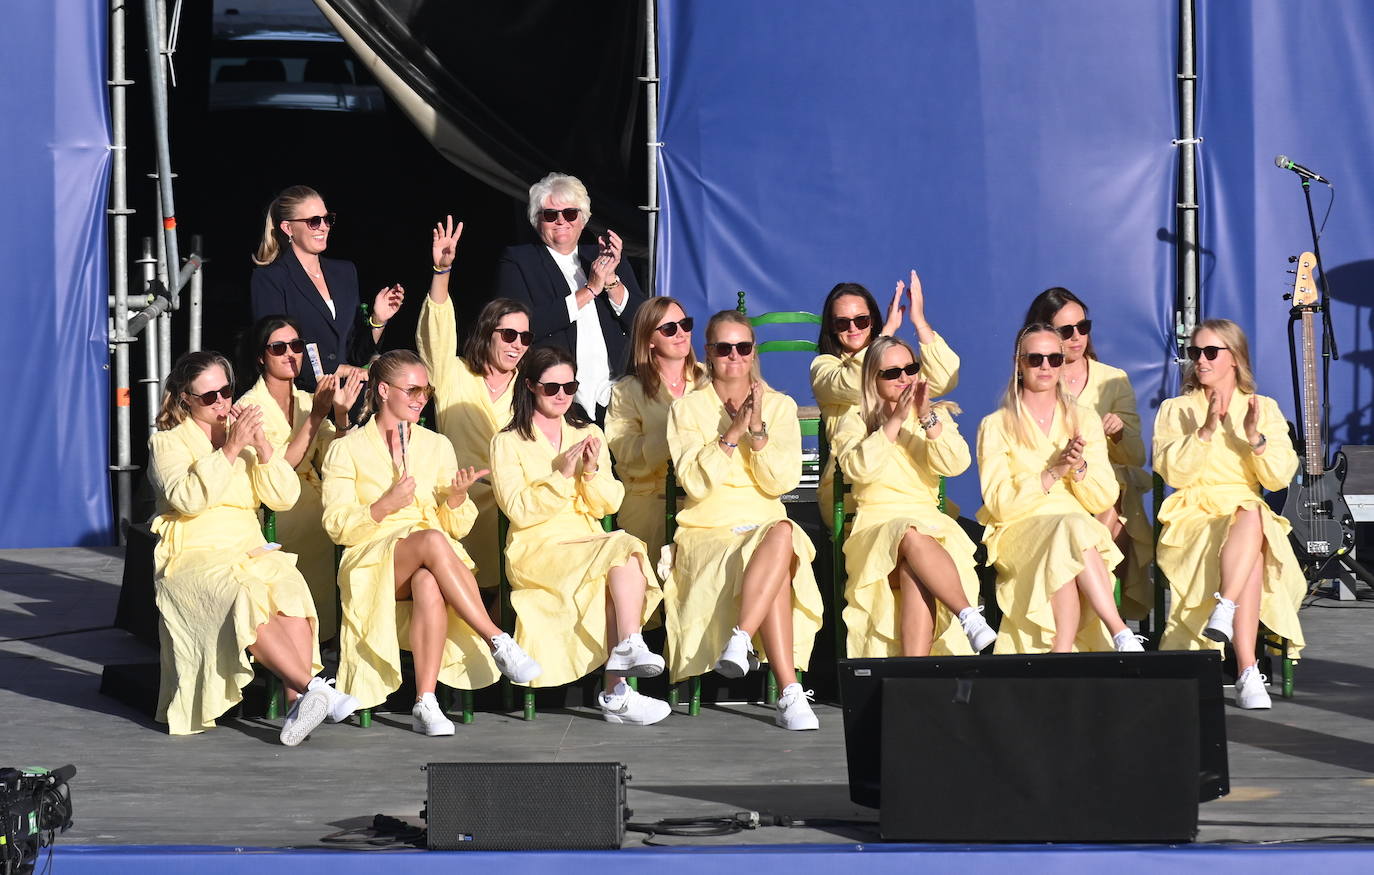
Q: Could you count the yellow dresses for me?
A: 12